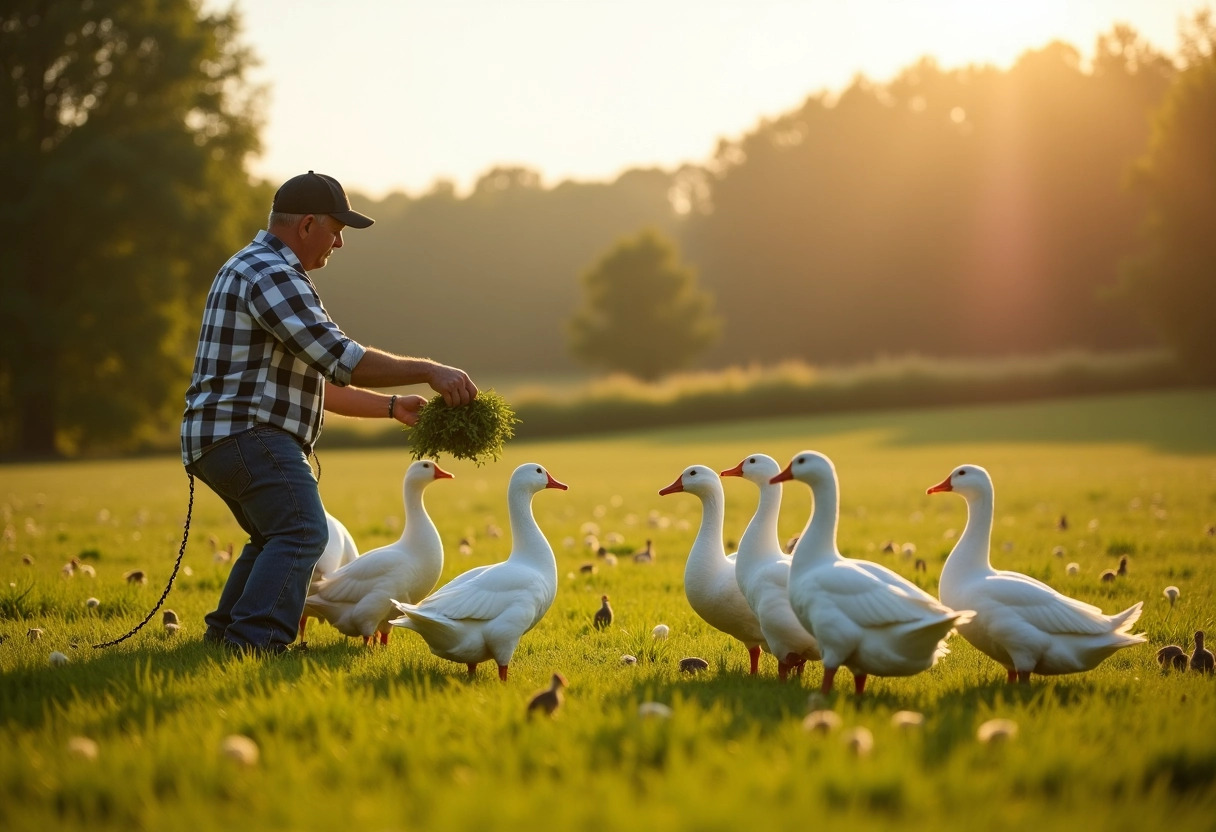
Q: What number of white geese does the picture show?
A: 7